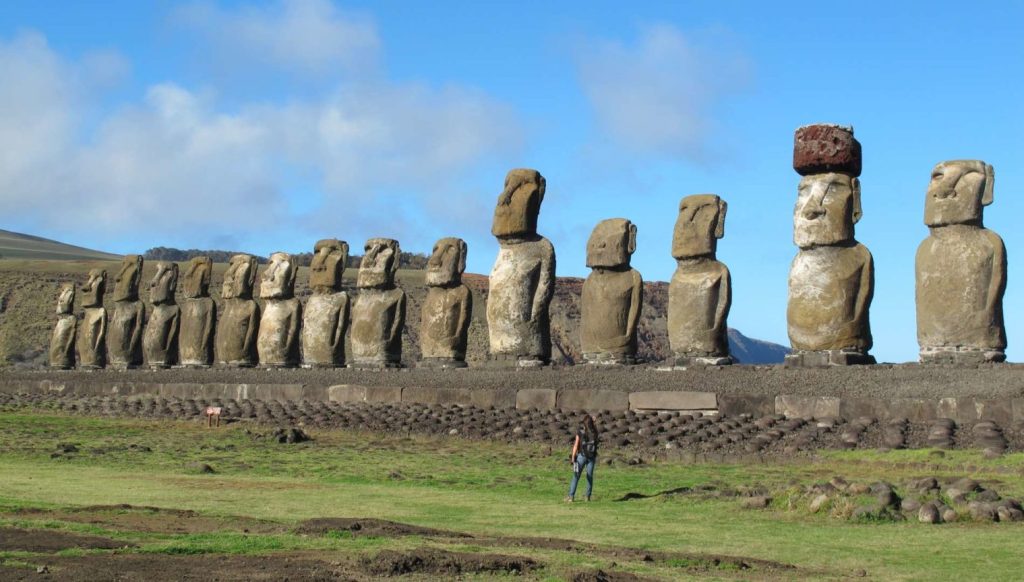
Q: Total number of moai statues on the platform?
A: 15